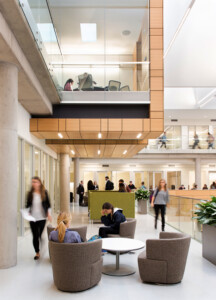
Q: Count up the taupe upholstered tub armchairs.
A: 4